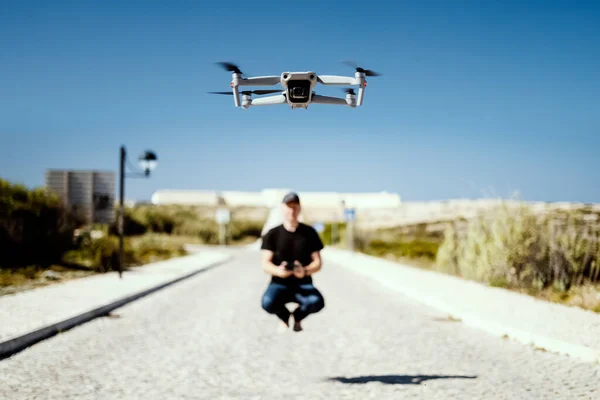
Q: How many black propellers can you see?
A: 4